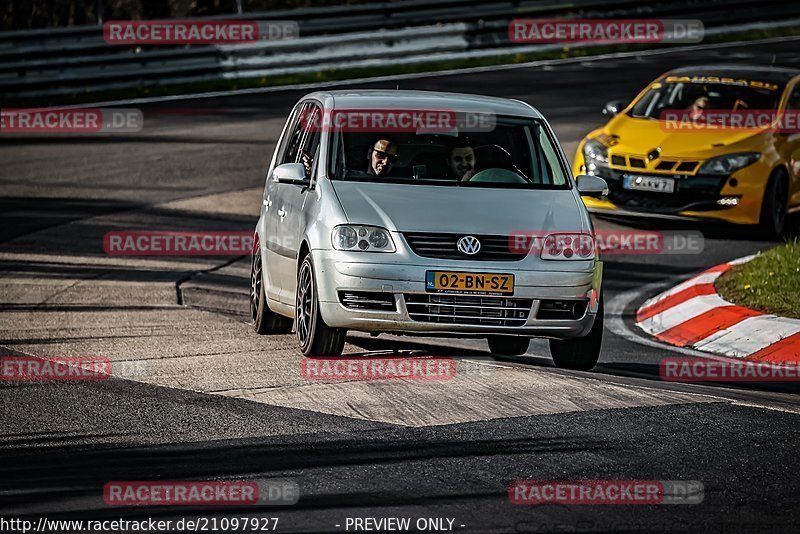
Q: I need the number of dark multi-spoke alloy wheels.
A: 2